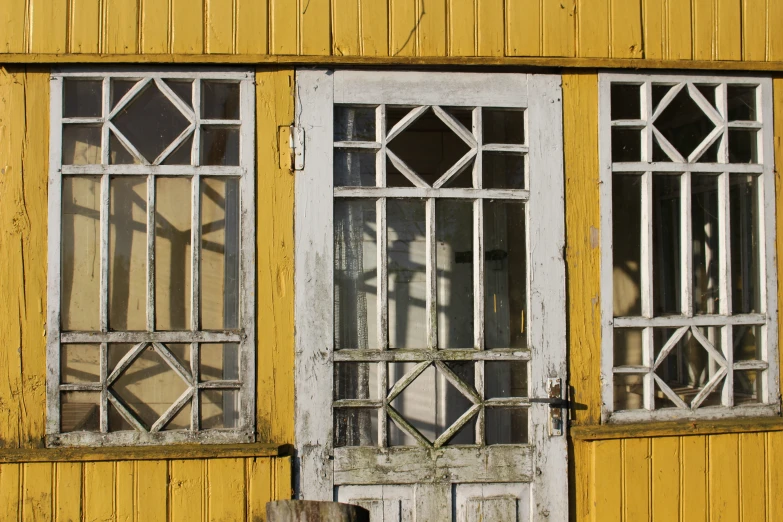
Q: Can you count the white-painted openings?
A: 3